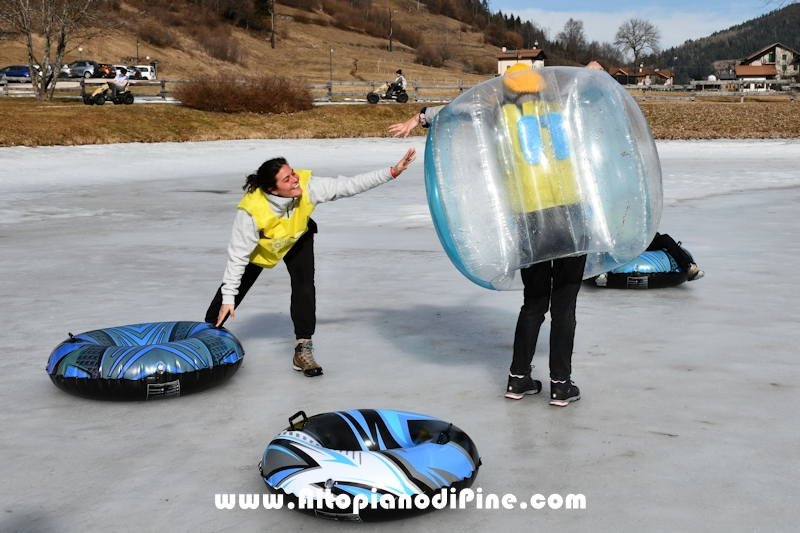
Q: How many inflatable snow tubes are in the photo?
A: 3